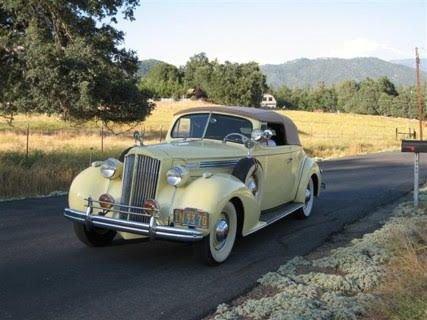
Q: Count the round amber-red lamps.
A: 2